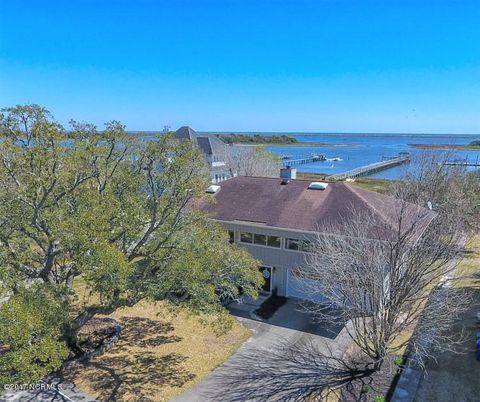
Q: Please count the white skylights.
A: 2